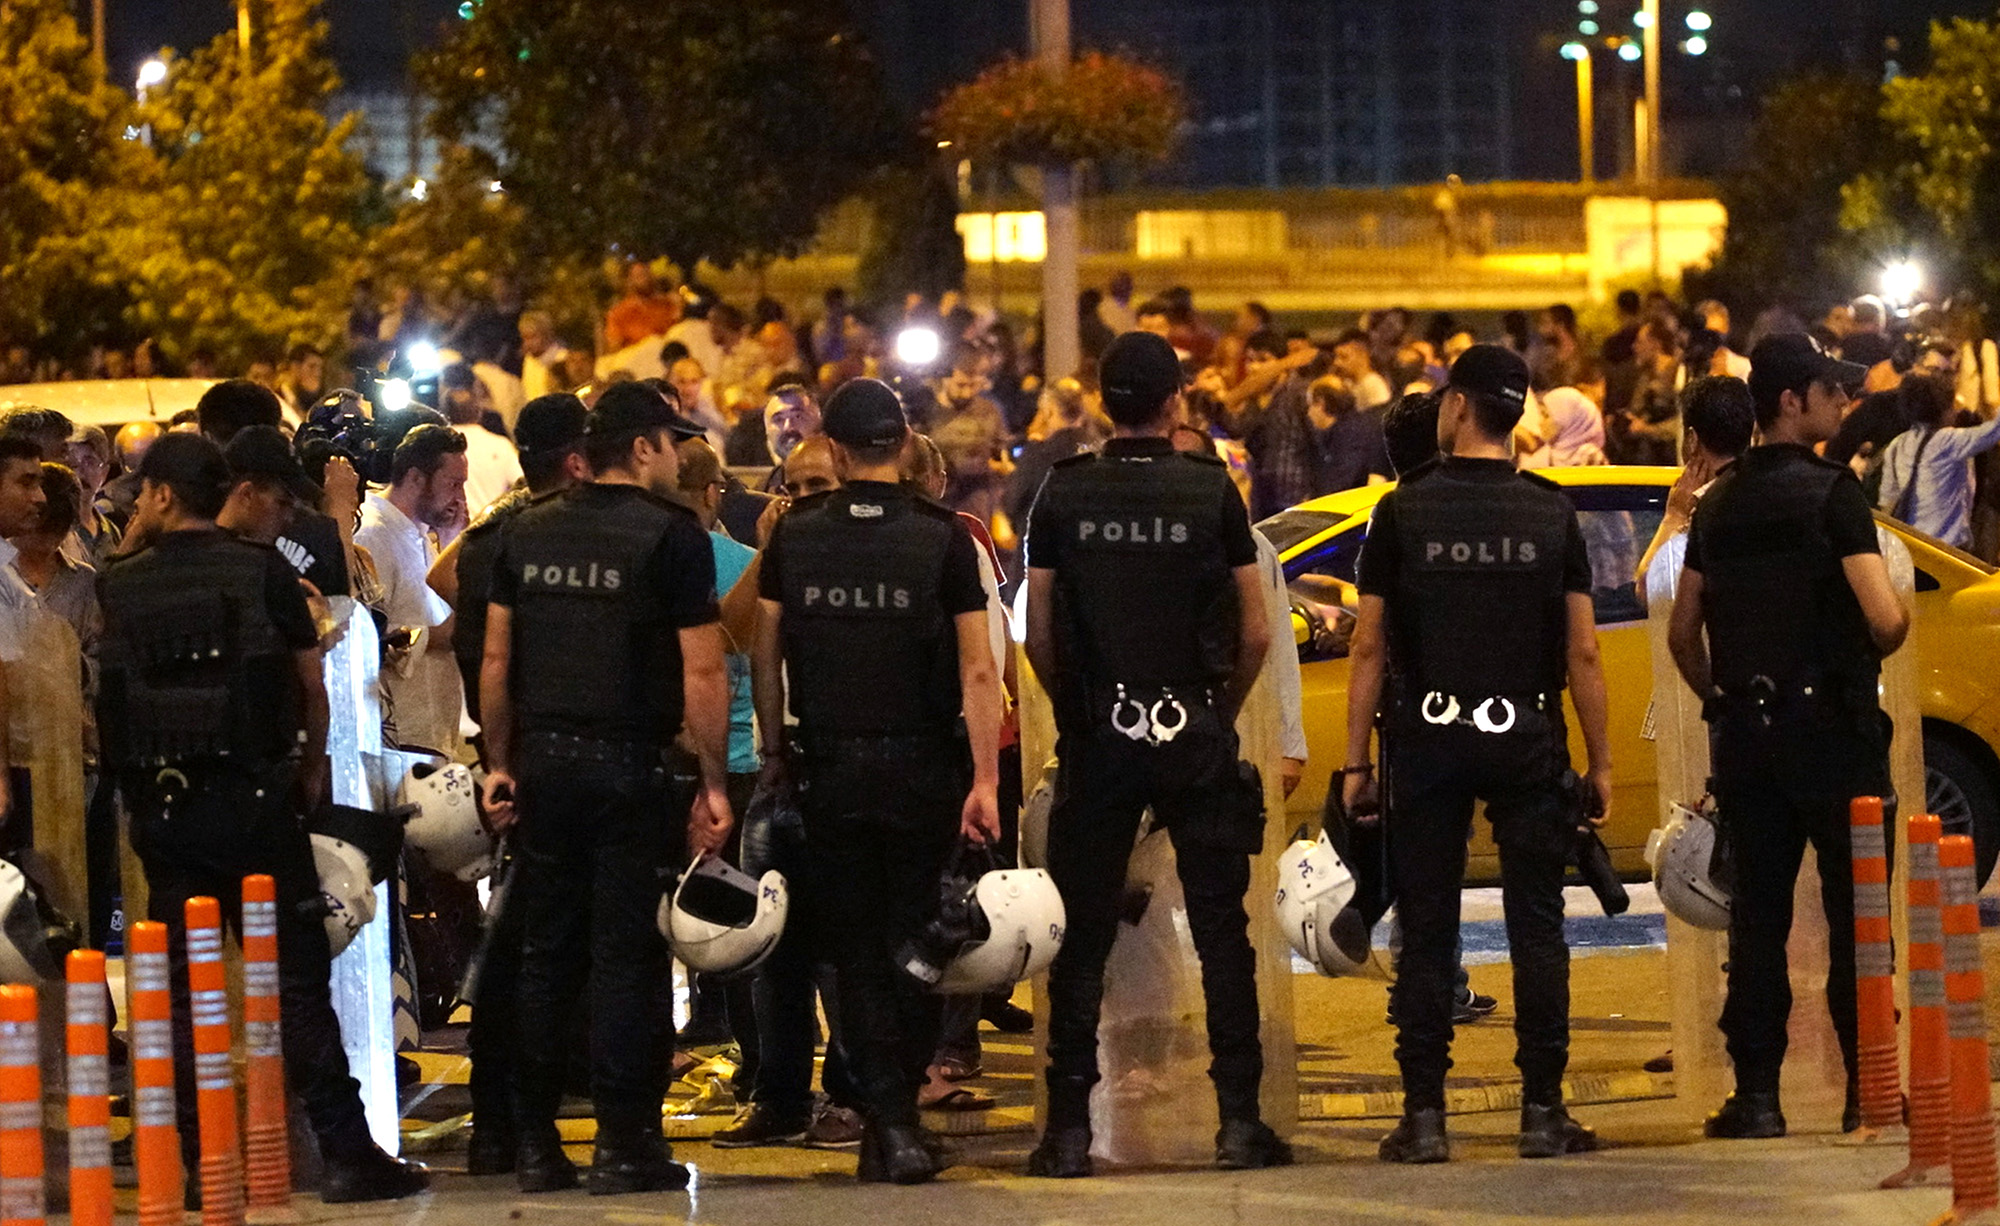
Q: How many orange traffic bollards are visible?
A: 8